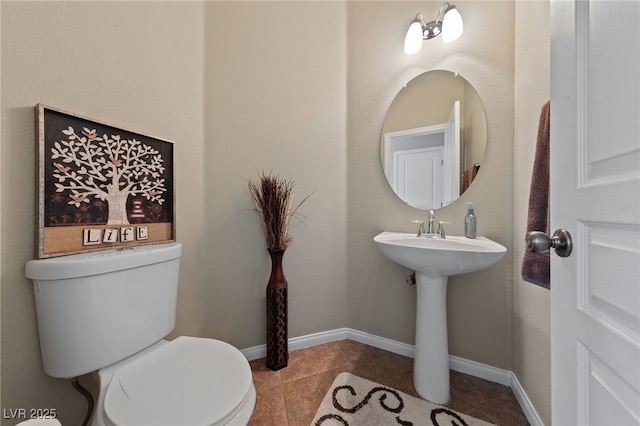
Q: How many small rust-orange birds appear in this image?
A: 5